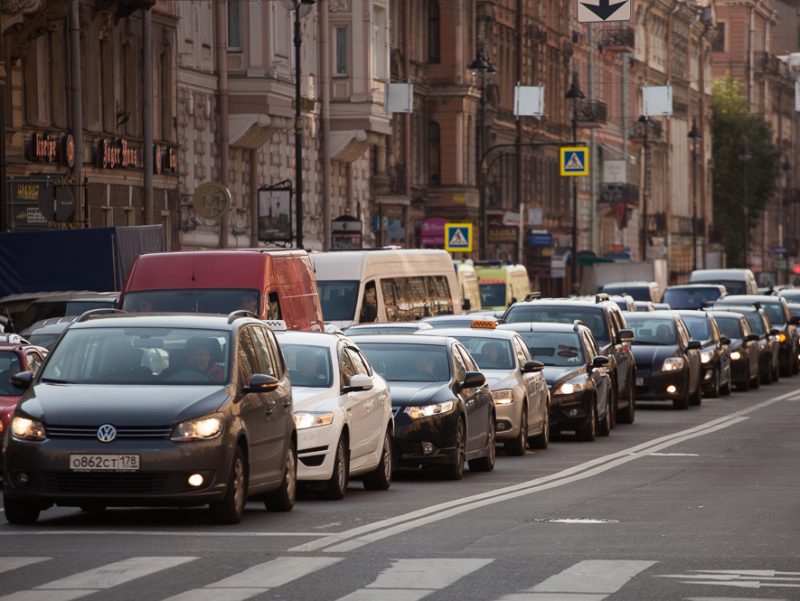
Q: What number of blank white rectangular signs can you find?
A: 3